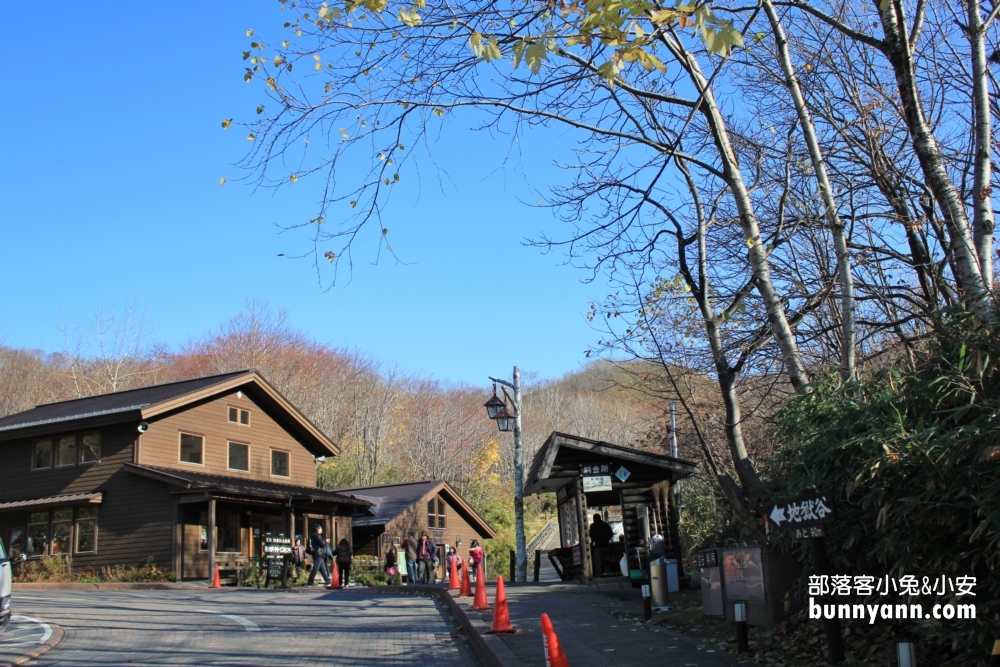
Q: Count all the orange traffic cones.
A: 7